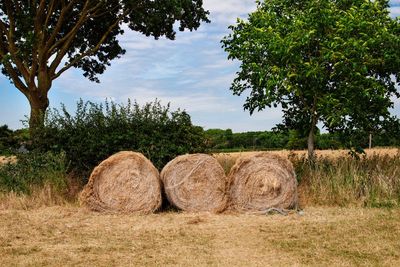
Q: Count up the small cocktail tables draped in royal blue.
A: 0